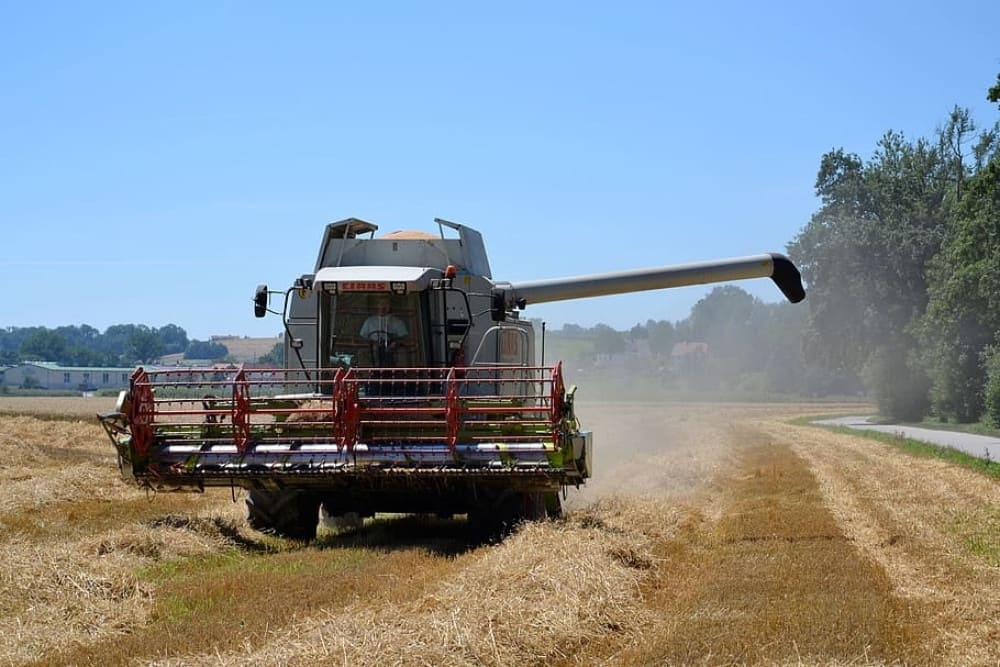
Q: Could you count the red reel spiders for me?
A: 6